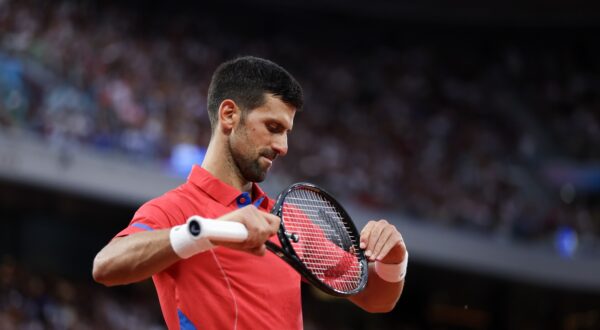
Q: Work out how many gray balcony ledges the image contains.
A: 1